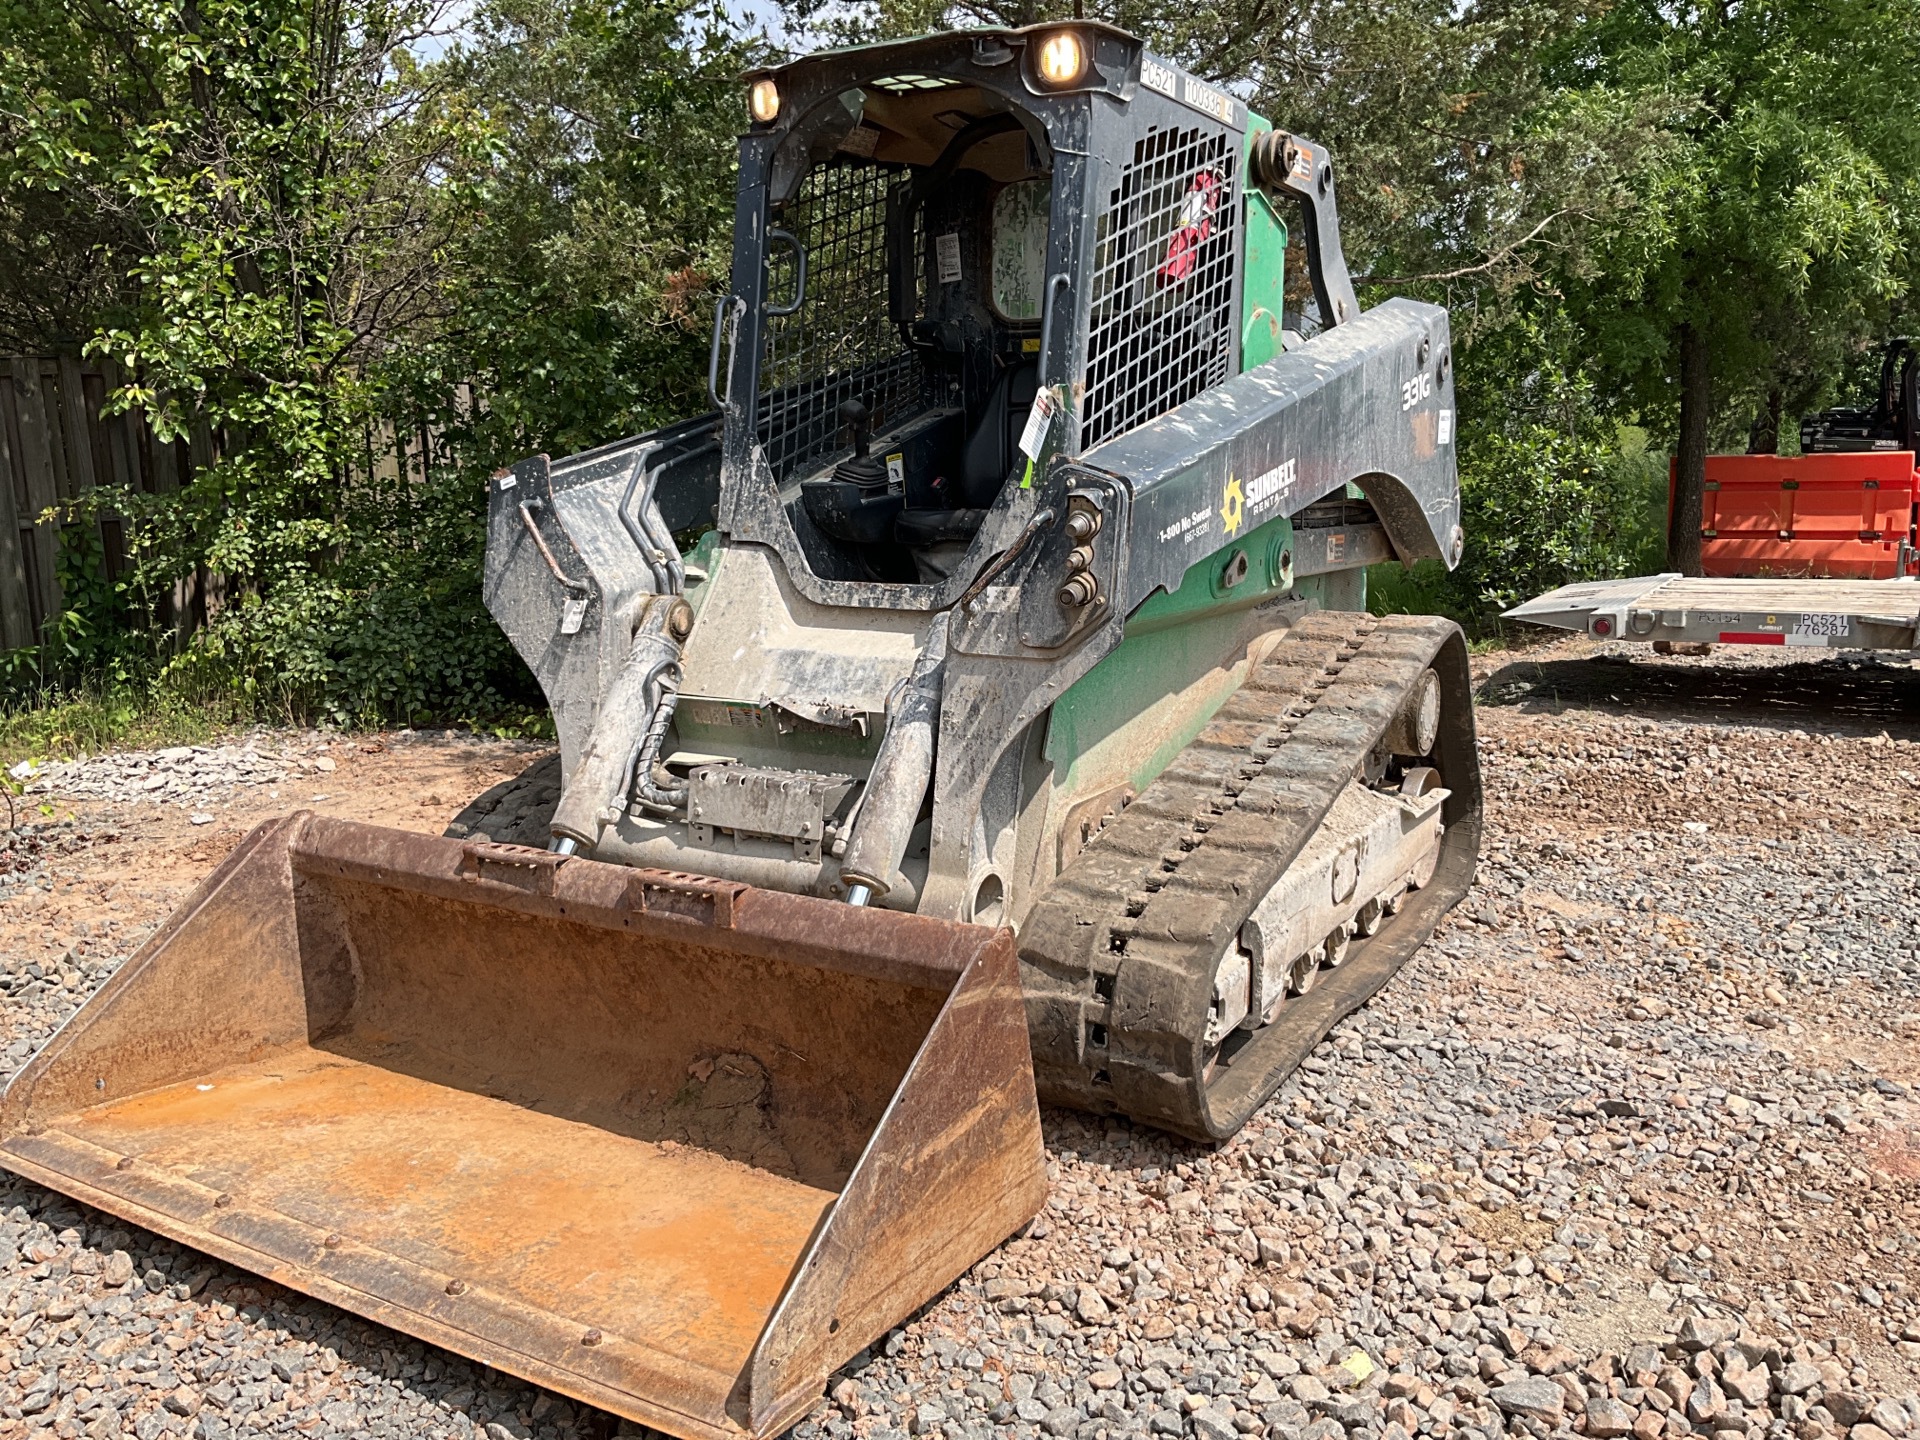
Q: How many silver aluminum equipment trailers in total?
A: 1